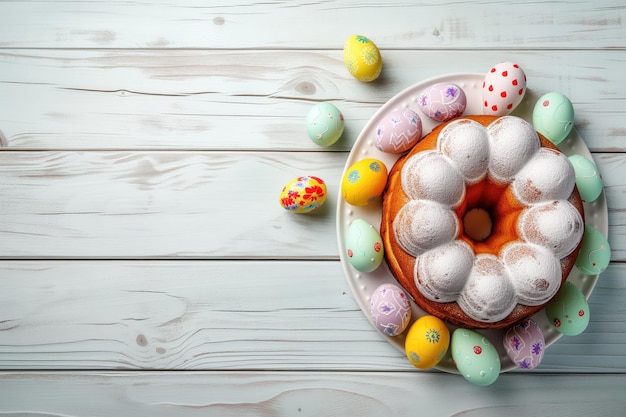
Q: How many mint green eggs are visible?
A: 7